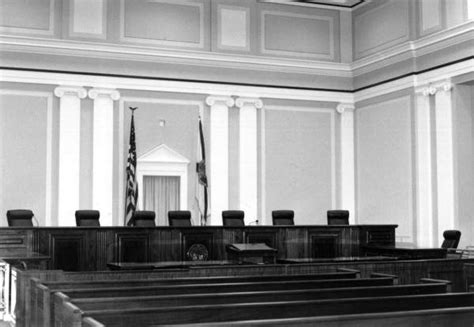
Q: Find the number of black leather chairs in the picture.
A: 8